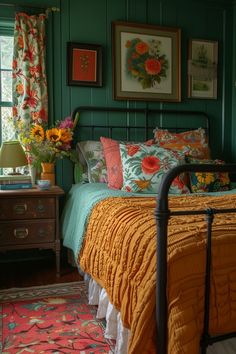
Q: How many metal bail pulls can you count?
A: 2